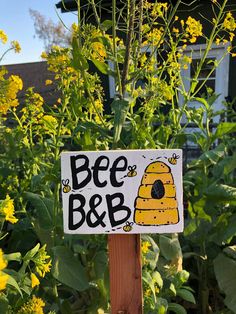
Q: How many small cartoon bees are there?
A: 4